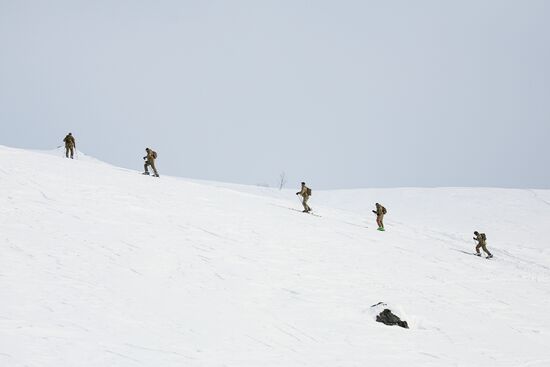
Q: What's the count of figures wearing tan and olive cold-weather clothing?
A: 5